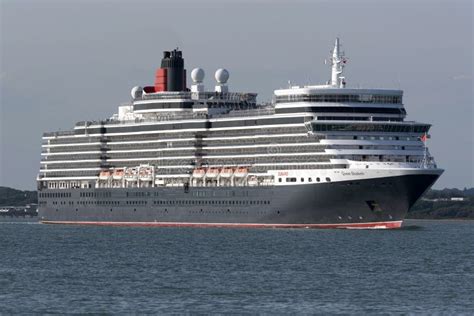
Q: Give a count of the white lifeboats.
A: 2